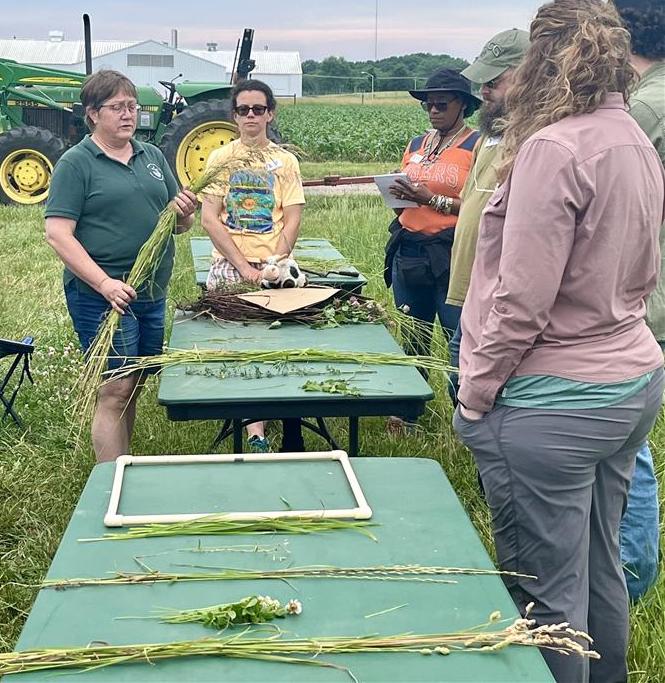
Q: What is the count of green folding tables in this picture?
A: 3